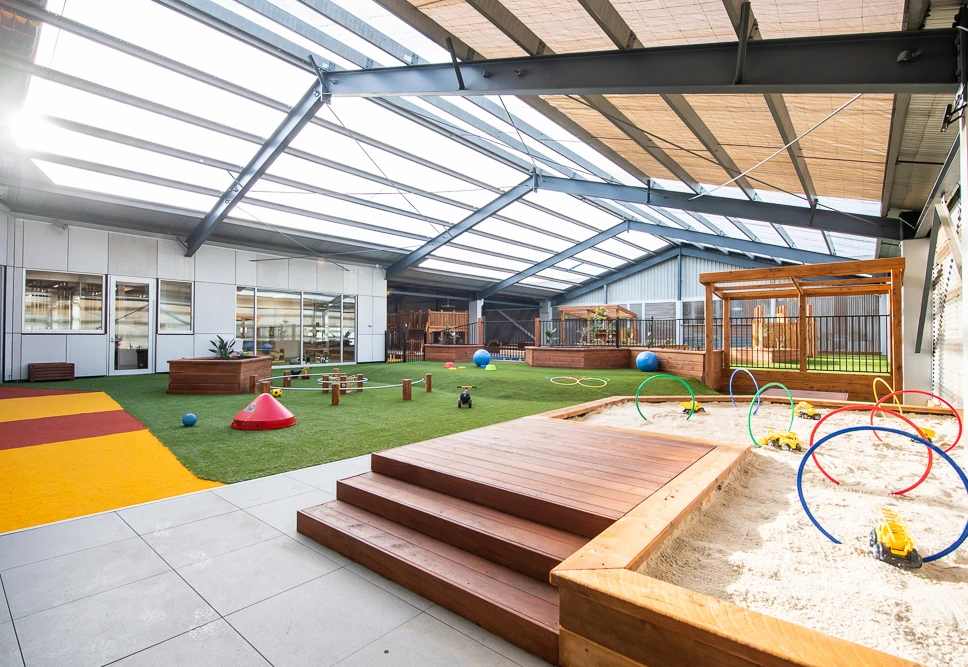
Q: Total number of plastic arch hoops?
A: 7